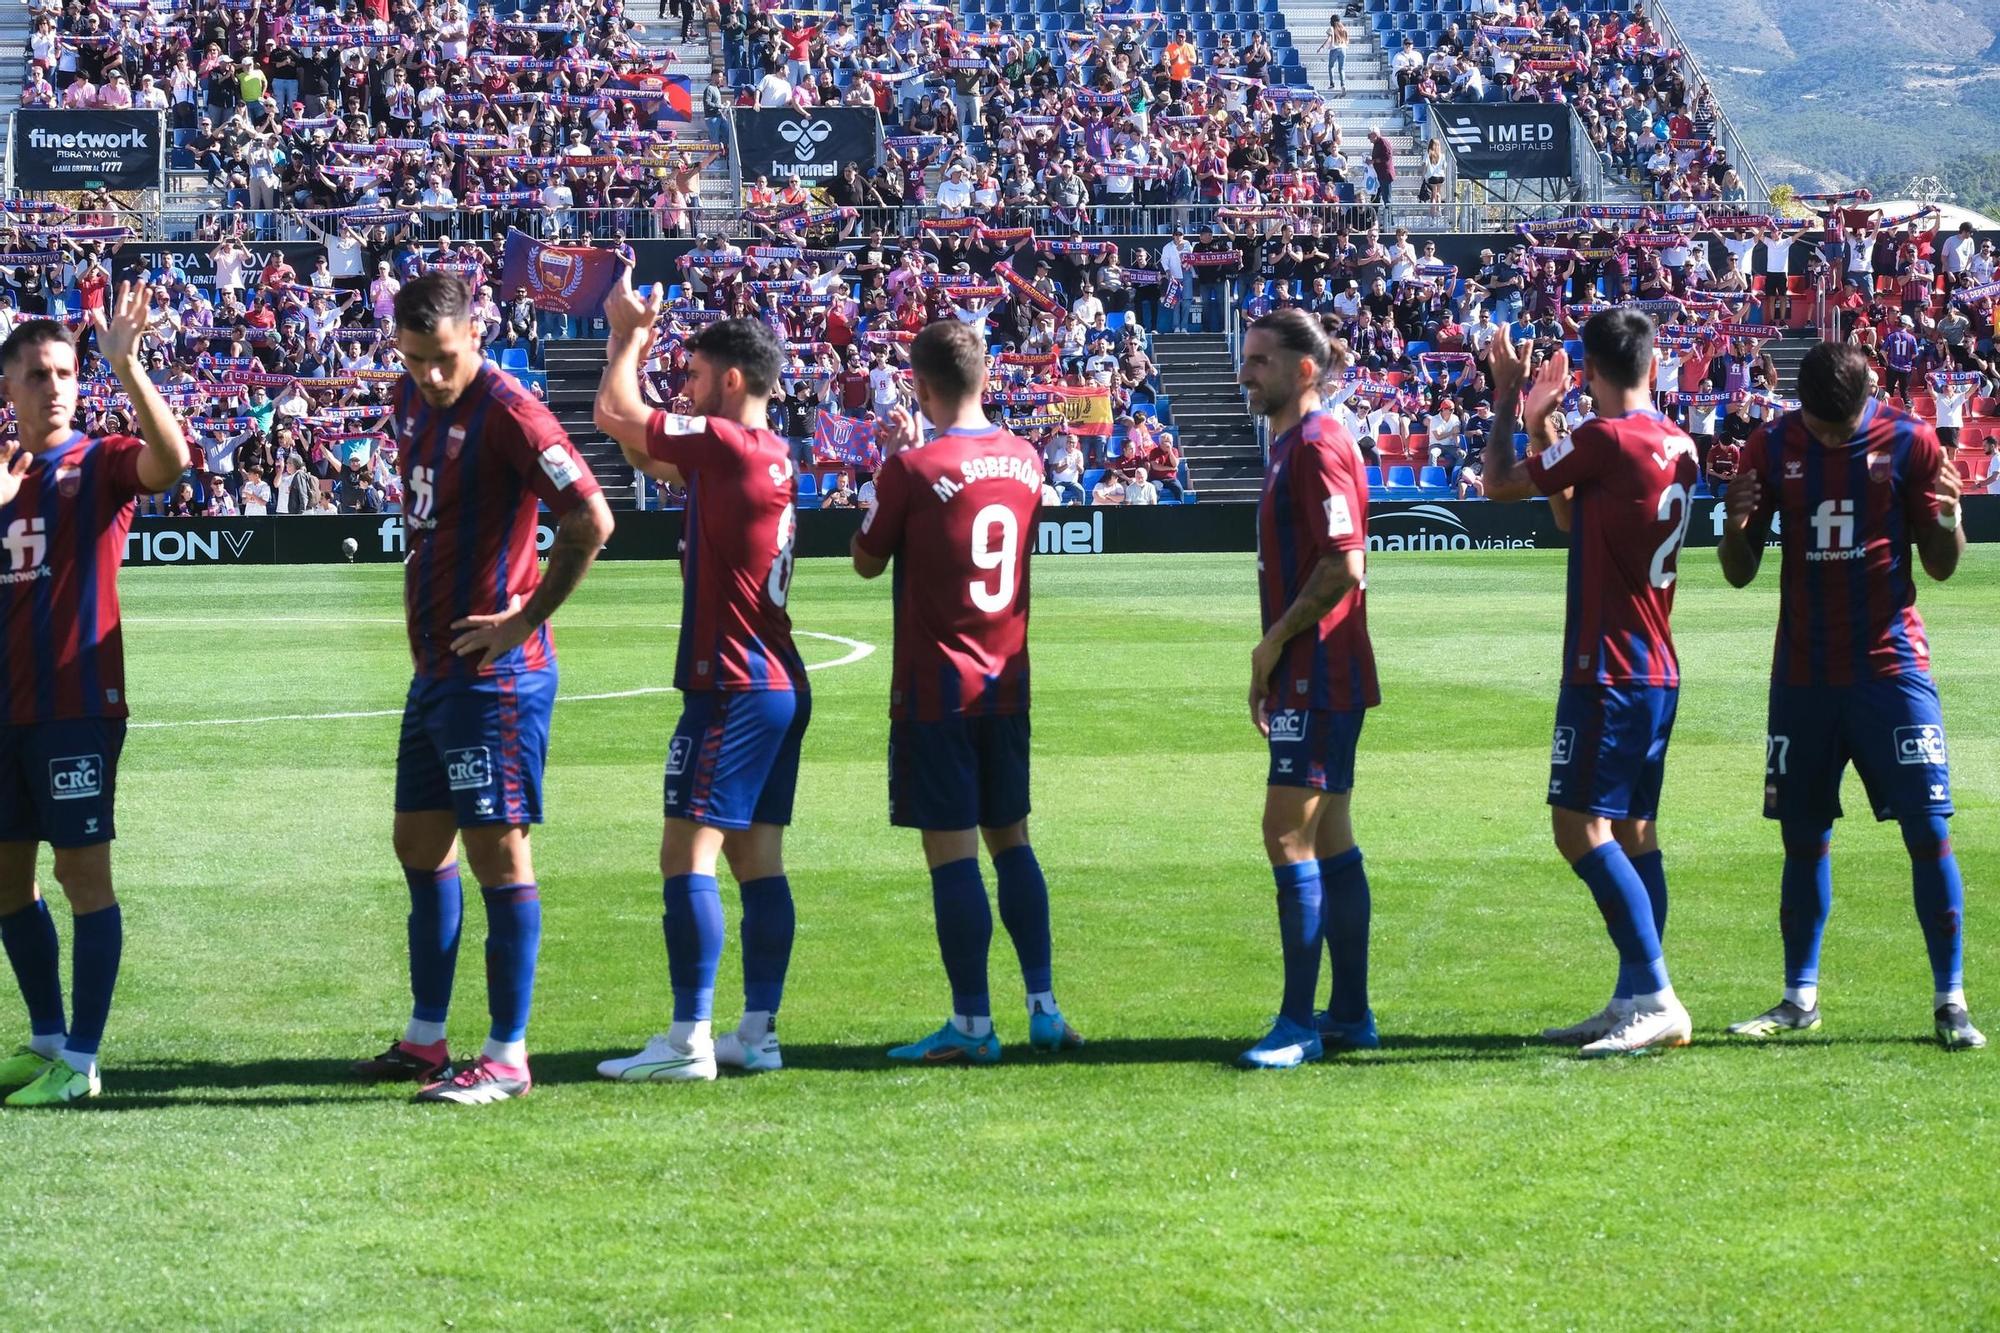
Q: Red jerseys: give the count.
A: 7